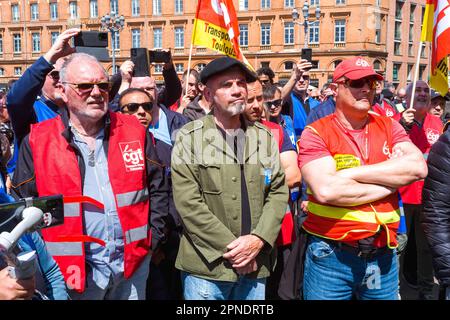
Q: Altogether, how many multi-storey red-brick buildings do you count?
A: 2